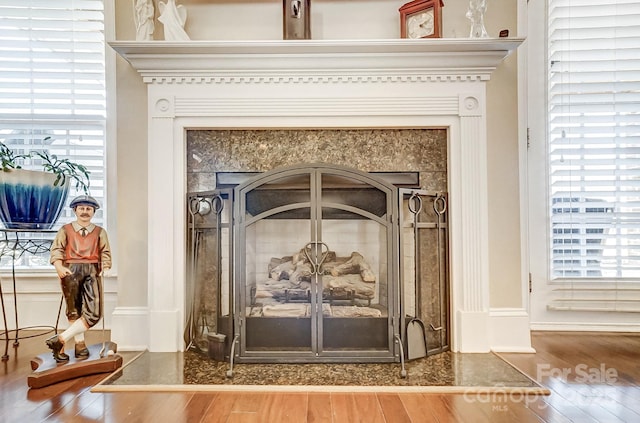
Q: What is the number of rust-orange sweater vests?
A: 1